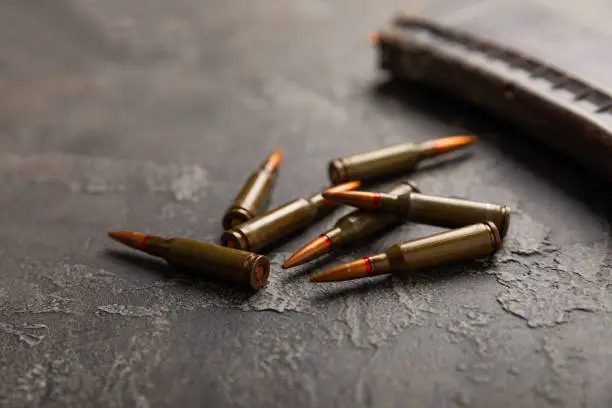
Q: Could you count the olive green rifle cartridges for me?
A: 7